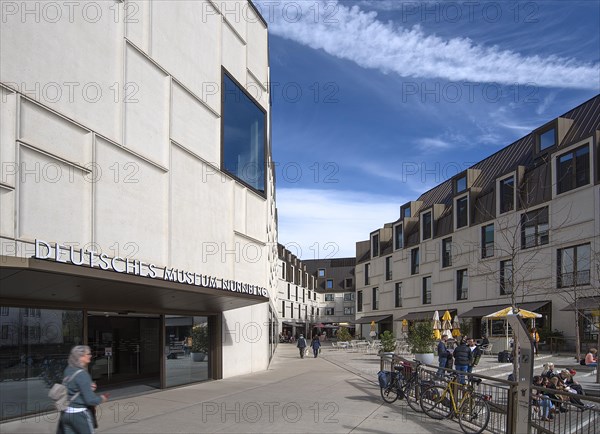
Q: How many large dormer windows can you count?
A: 6